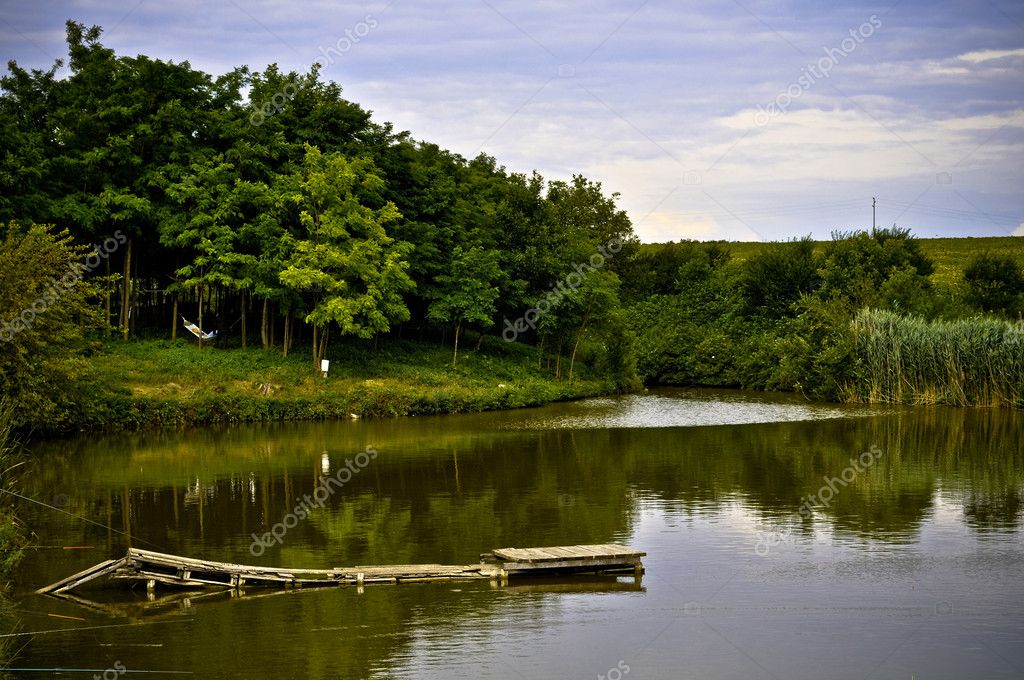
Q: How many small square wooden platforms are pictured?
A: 1